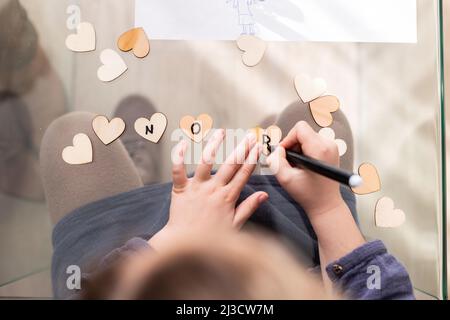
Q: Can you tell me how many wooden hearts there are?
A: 14